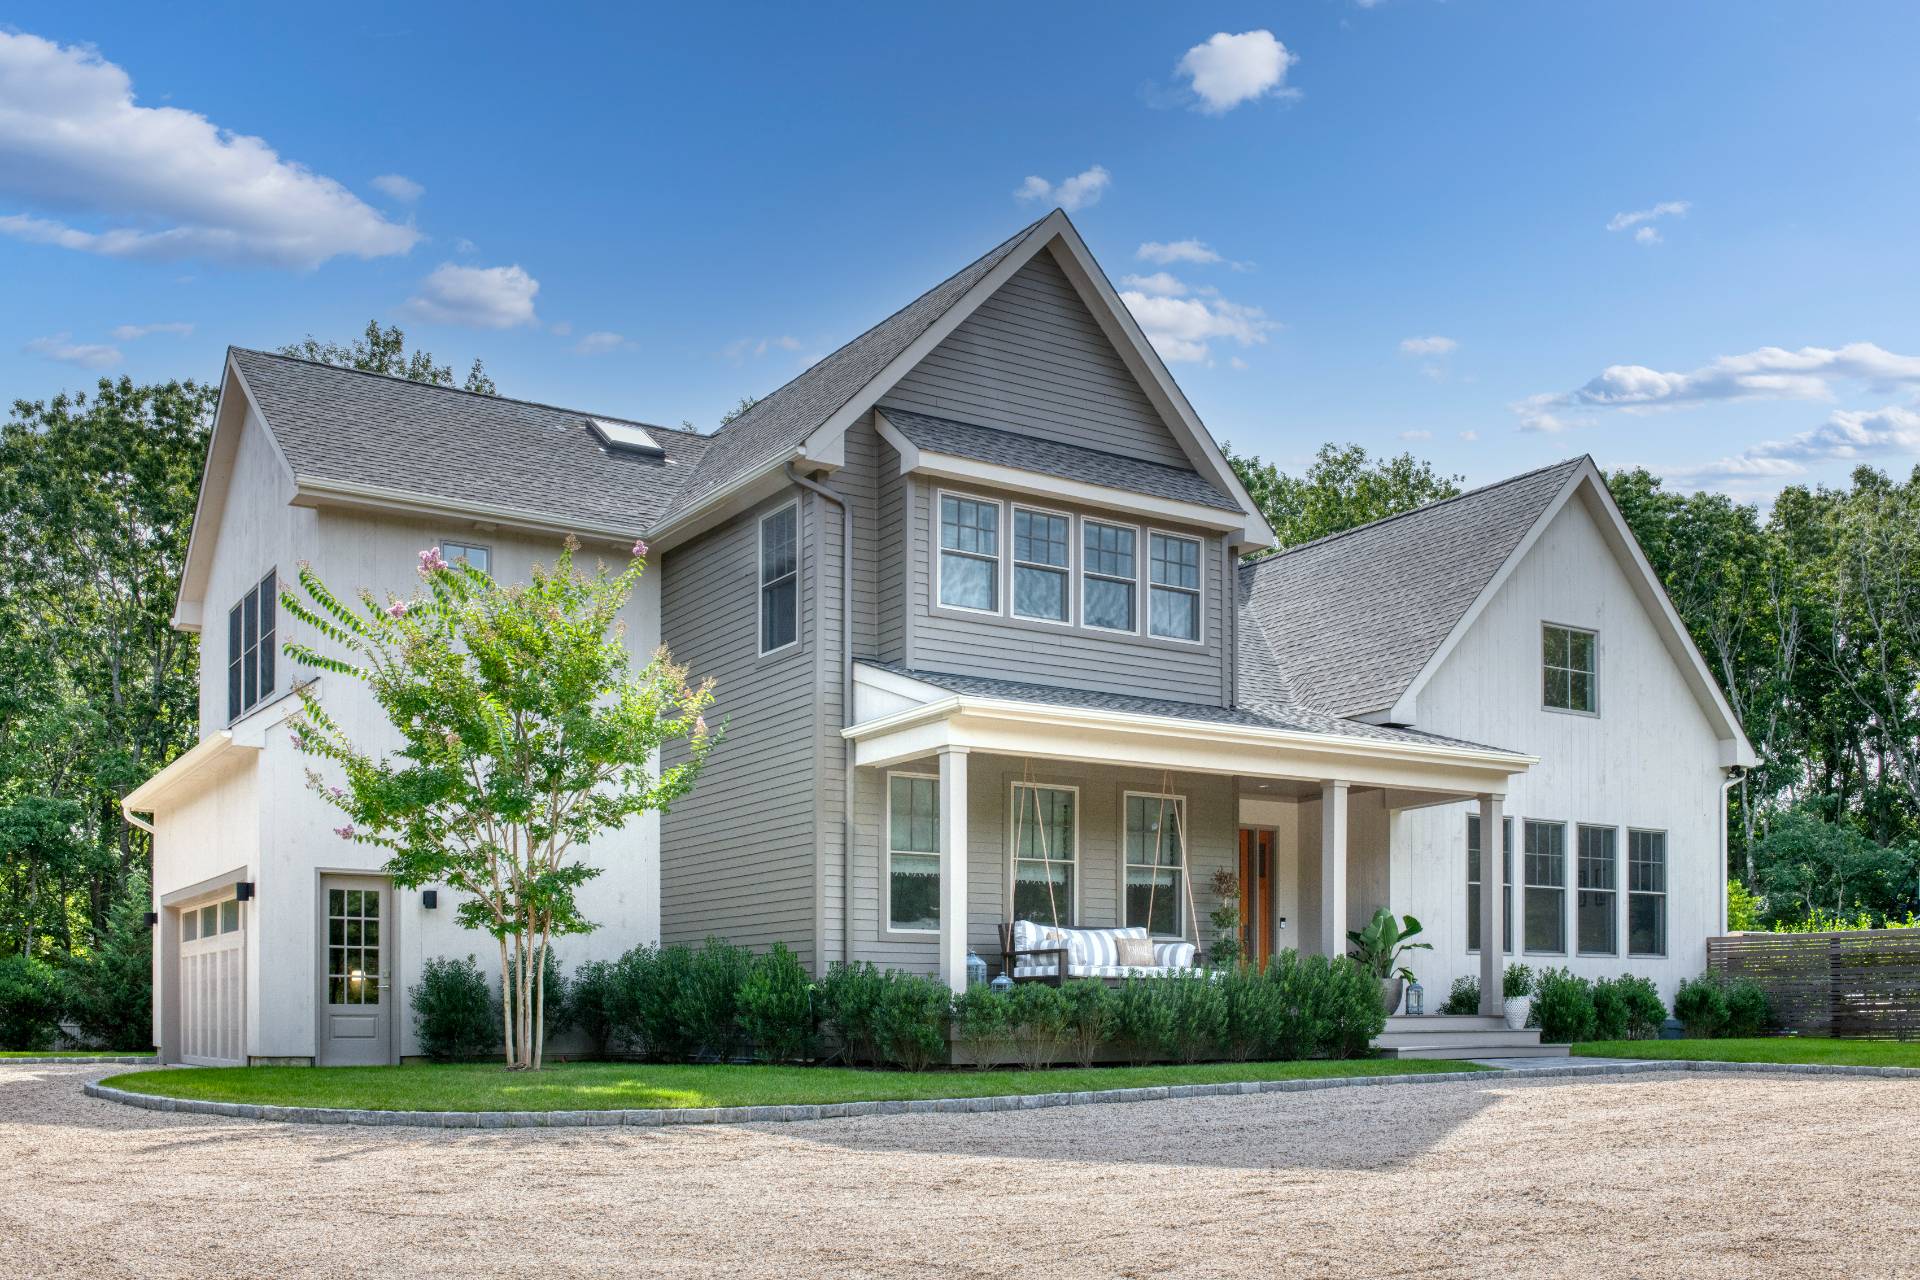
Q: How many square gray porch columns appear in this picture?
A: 3